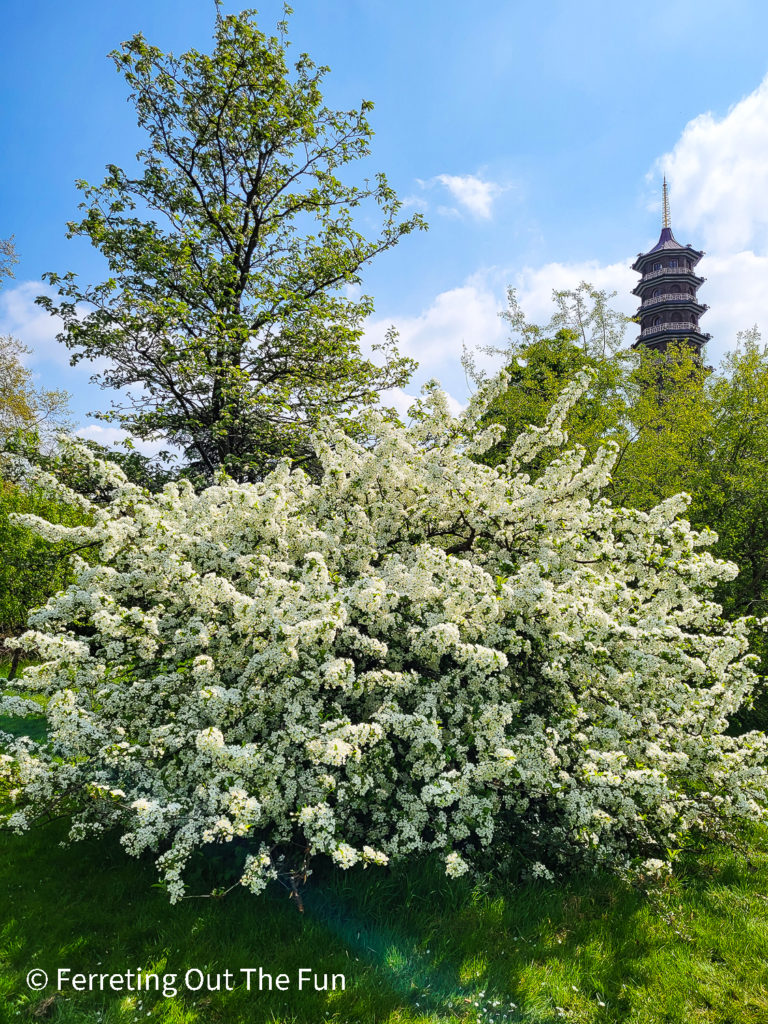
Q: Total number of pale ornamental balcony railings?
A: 3